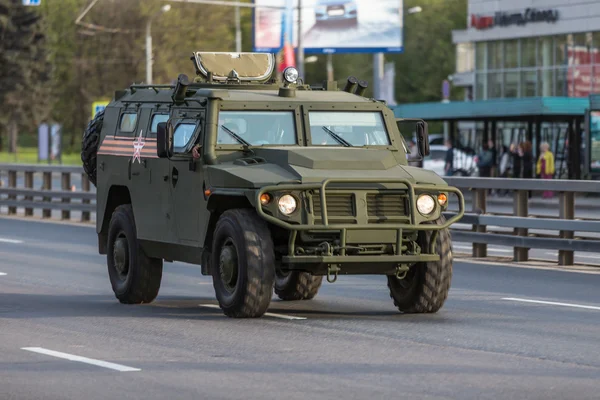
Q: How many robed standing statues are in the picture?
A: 0